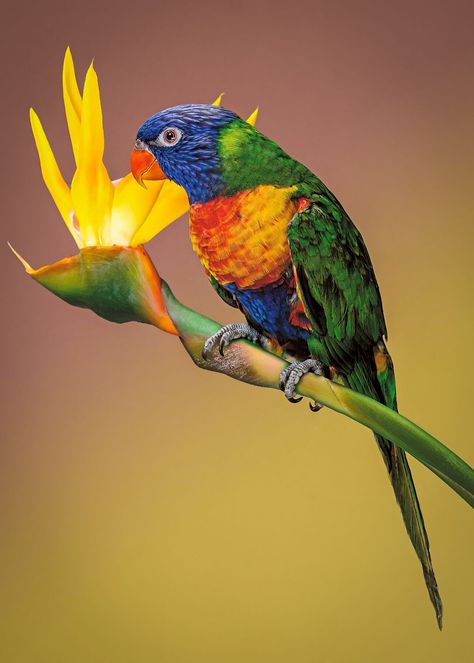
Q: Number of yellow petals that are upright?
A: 3